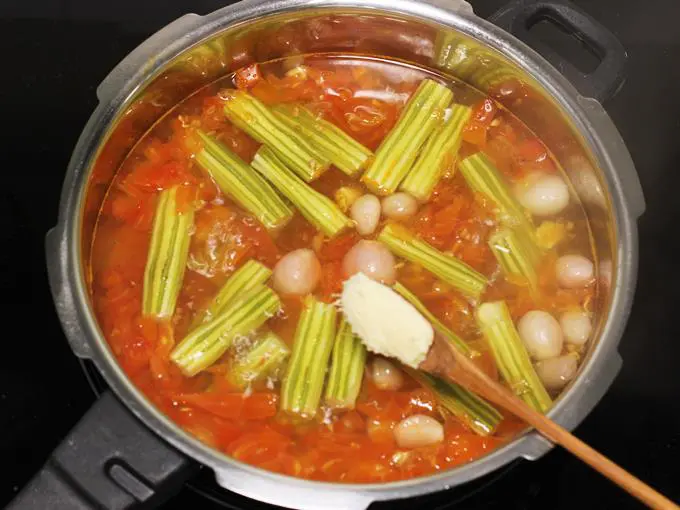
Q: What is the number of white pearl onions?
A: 11